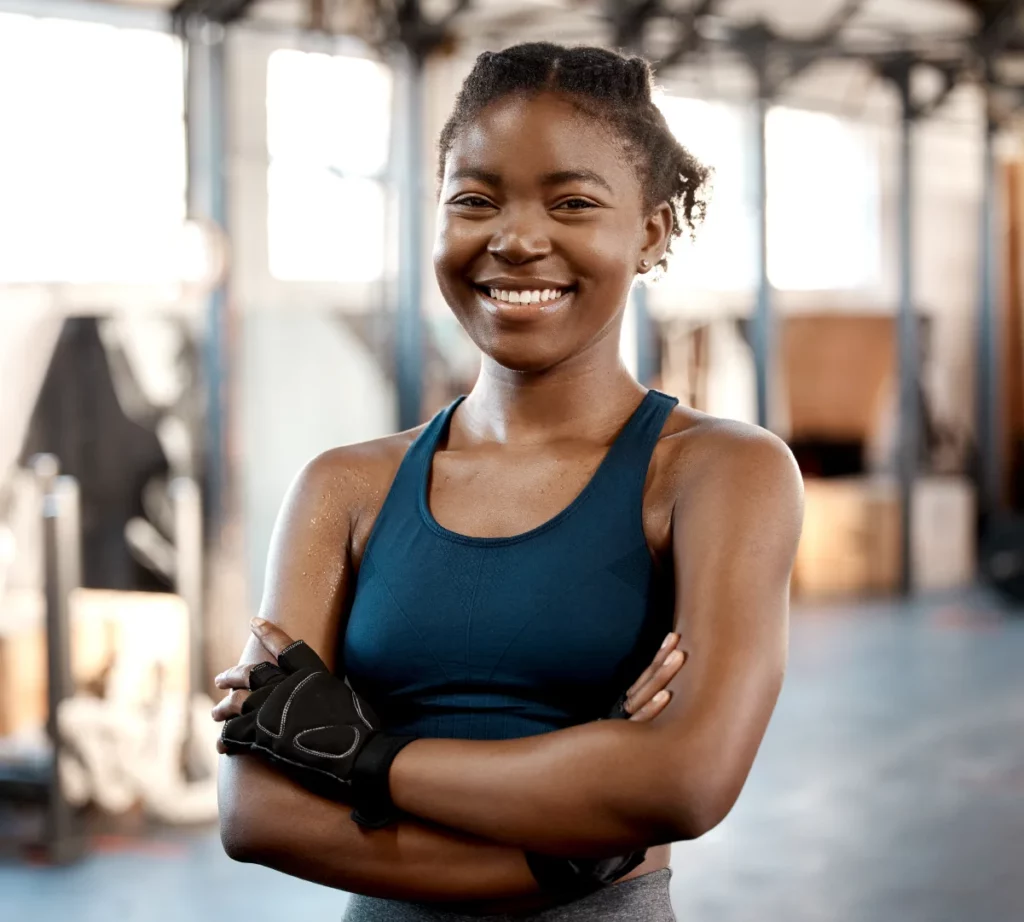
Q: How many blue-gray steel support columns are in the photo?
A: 6